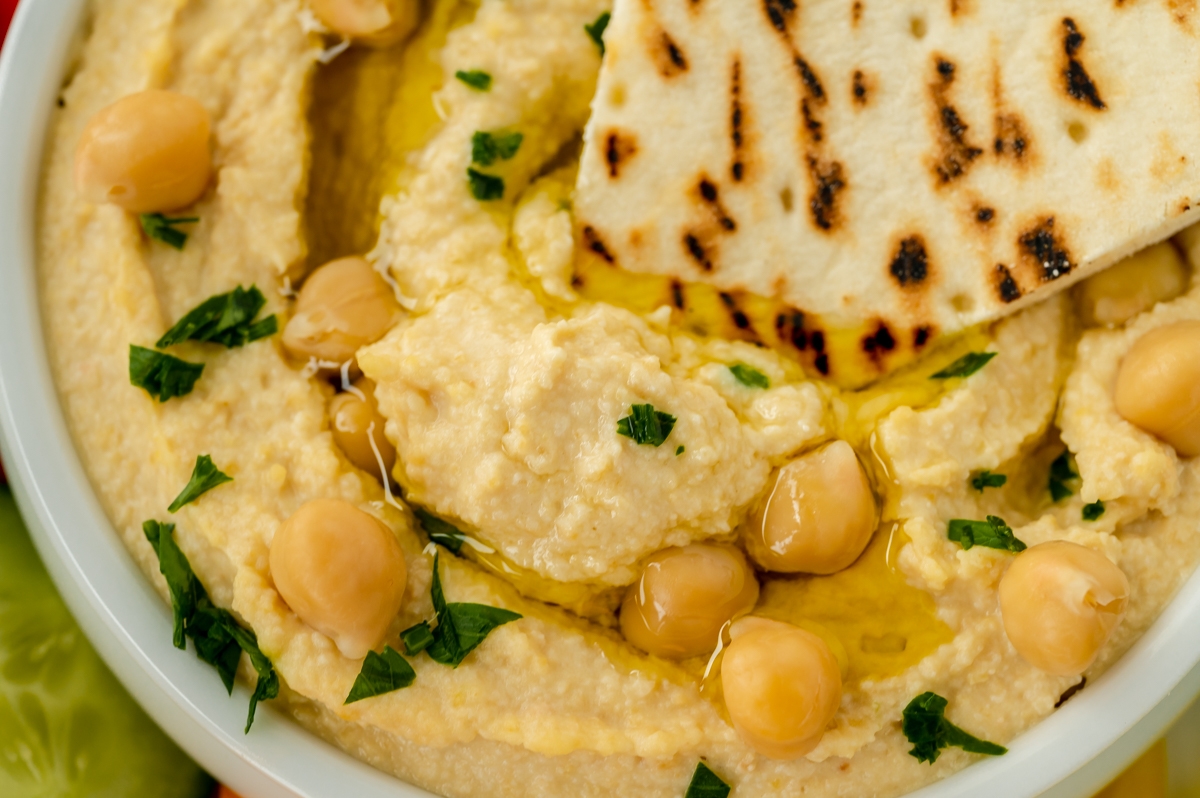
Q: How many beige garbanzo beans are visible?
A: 11